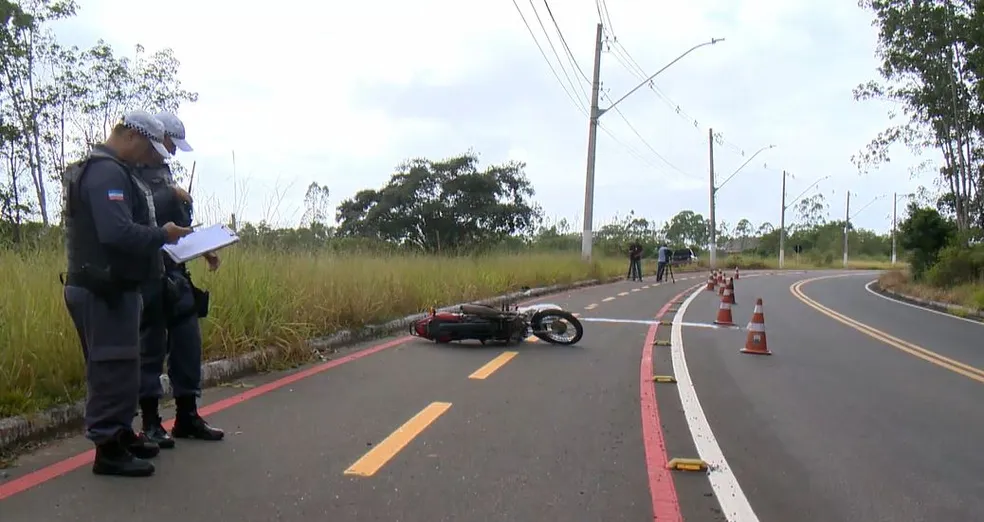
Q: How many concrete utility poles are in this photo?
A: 5